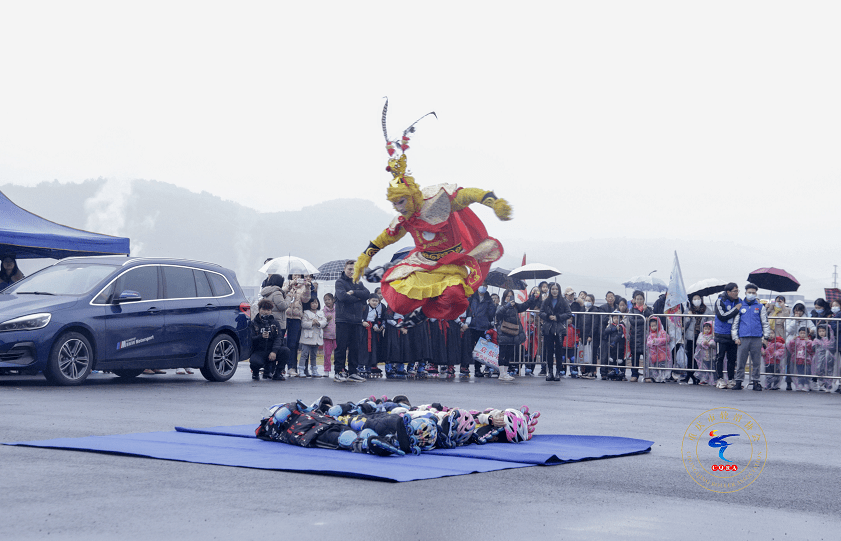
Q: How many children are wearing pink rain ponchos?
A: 5